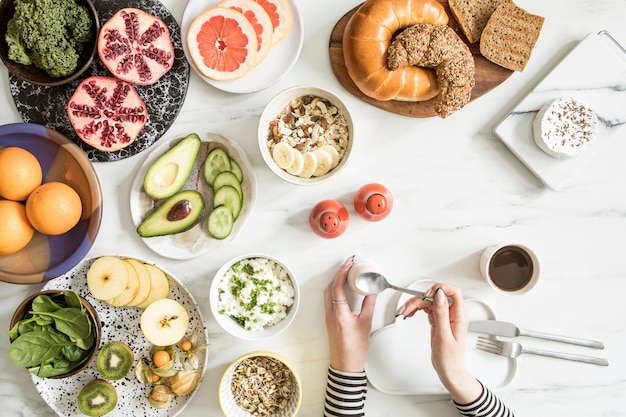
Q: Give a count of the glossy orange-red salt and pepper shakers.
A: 2